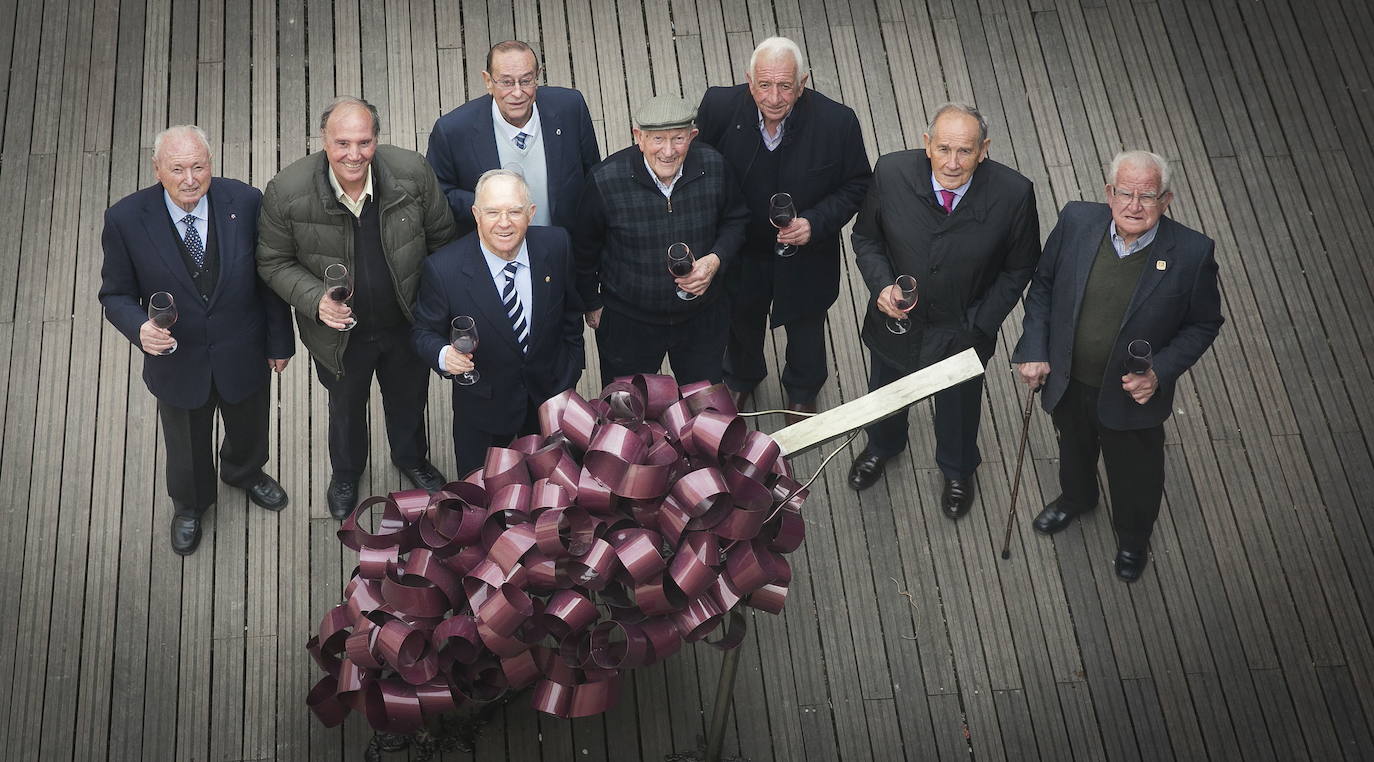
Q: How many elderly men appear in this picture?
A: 8